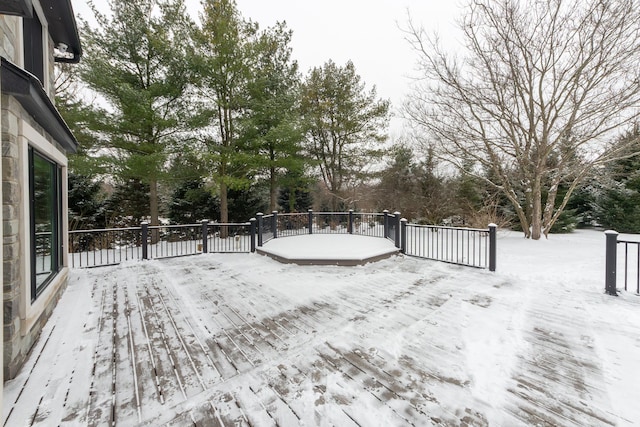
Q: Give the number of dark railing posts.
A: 12